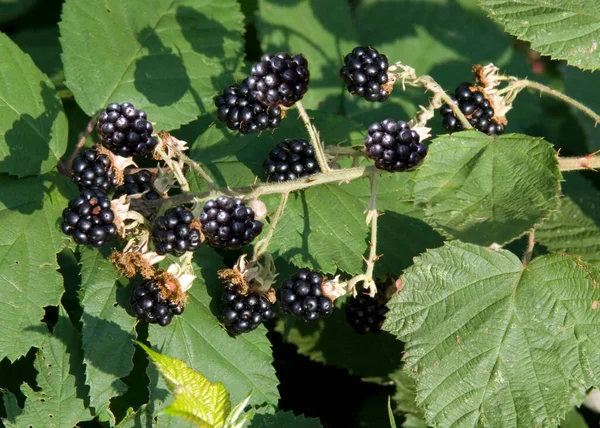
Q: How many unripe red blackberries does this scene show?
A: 0